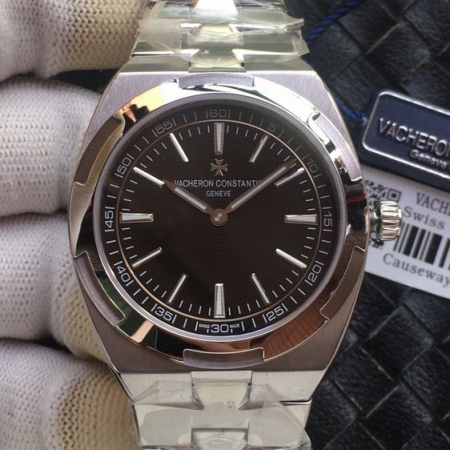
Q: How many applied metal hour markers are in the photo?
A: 12